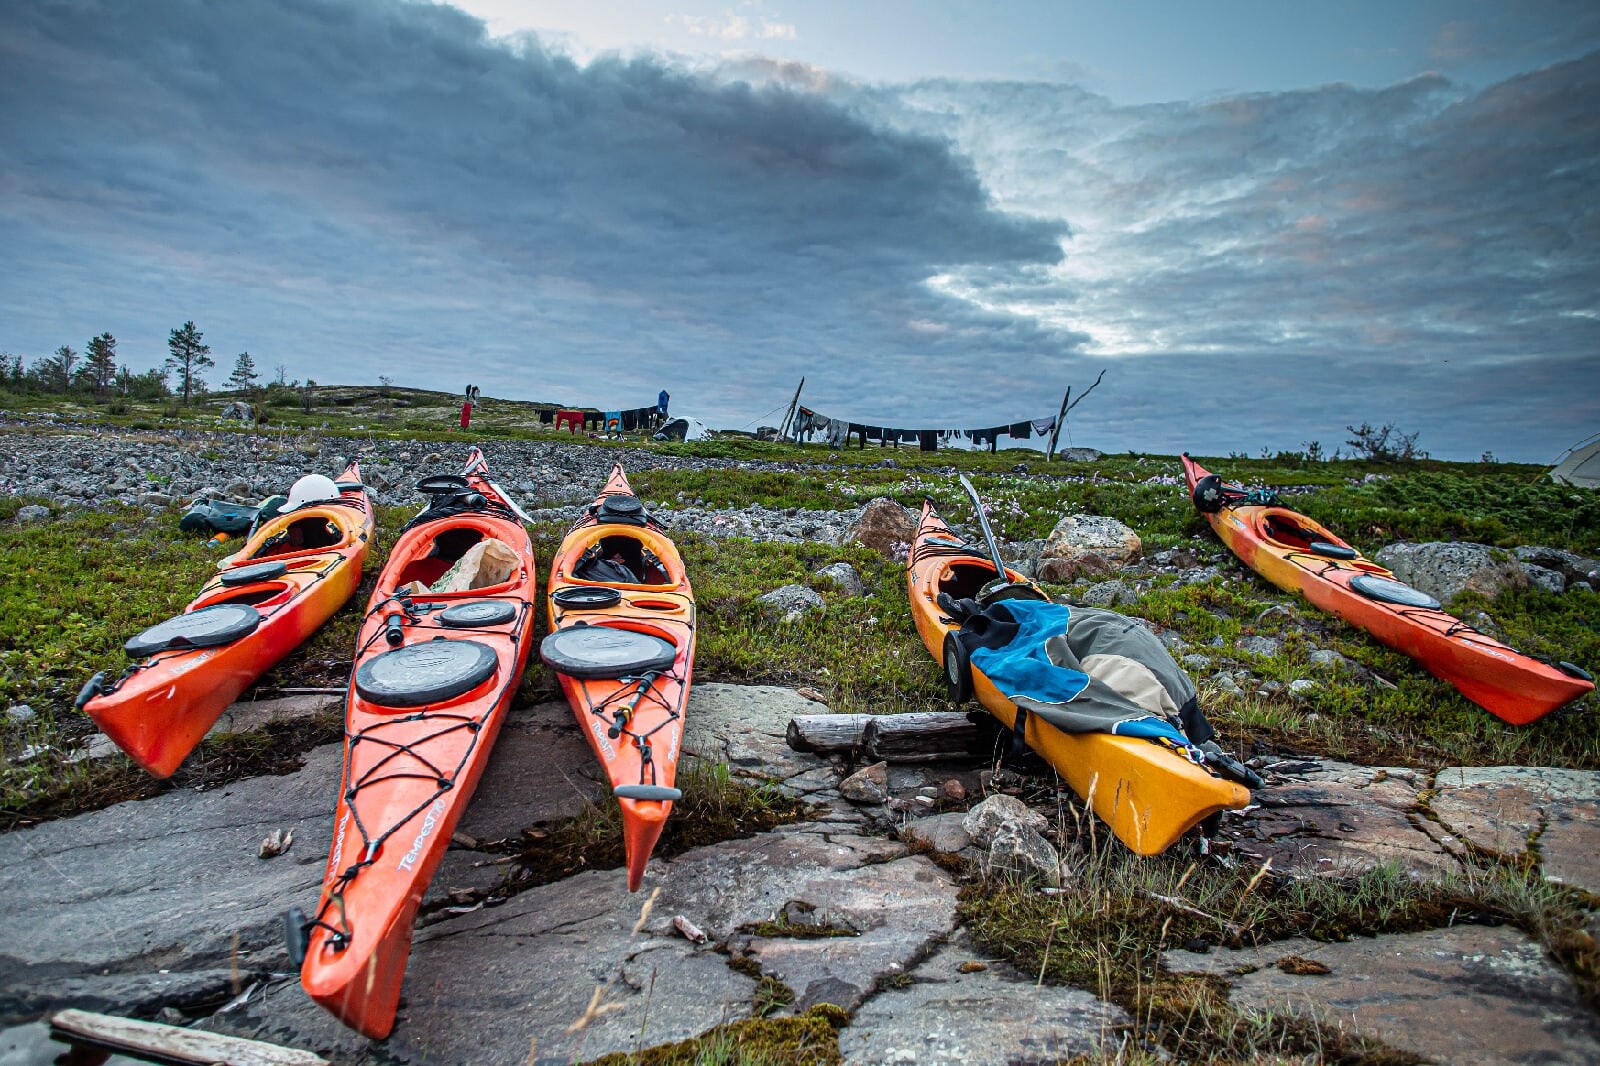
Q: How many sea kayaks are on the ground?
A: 5